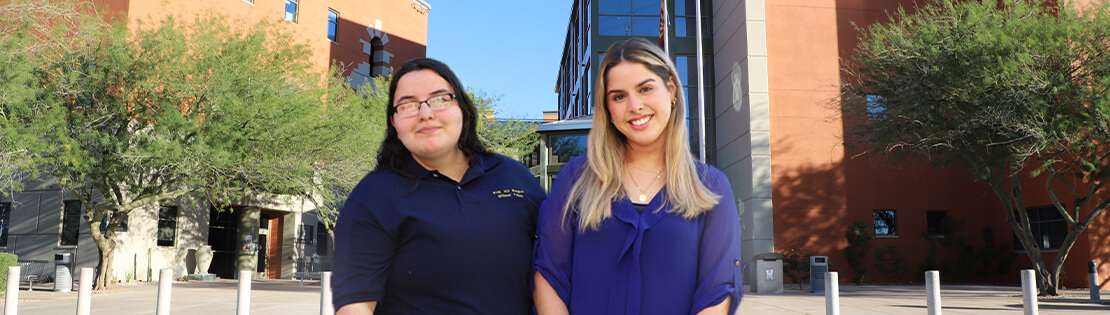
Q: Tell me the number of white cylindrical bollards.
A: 8